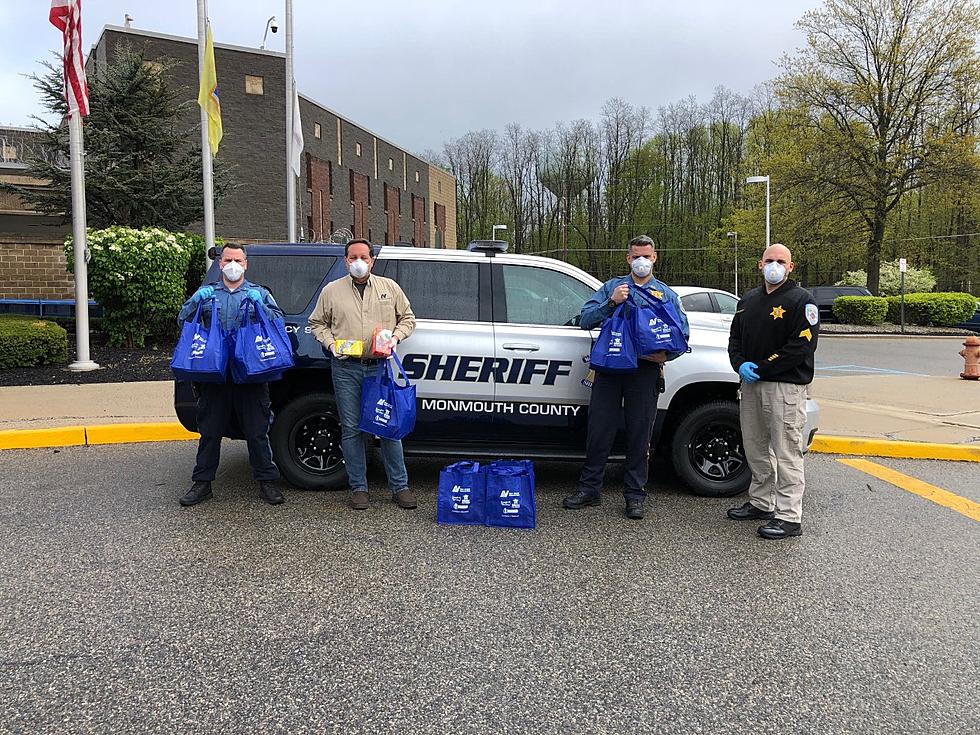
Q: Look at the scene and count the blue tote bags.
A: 7